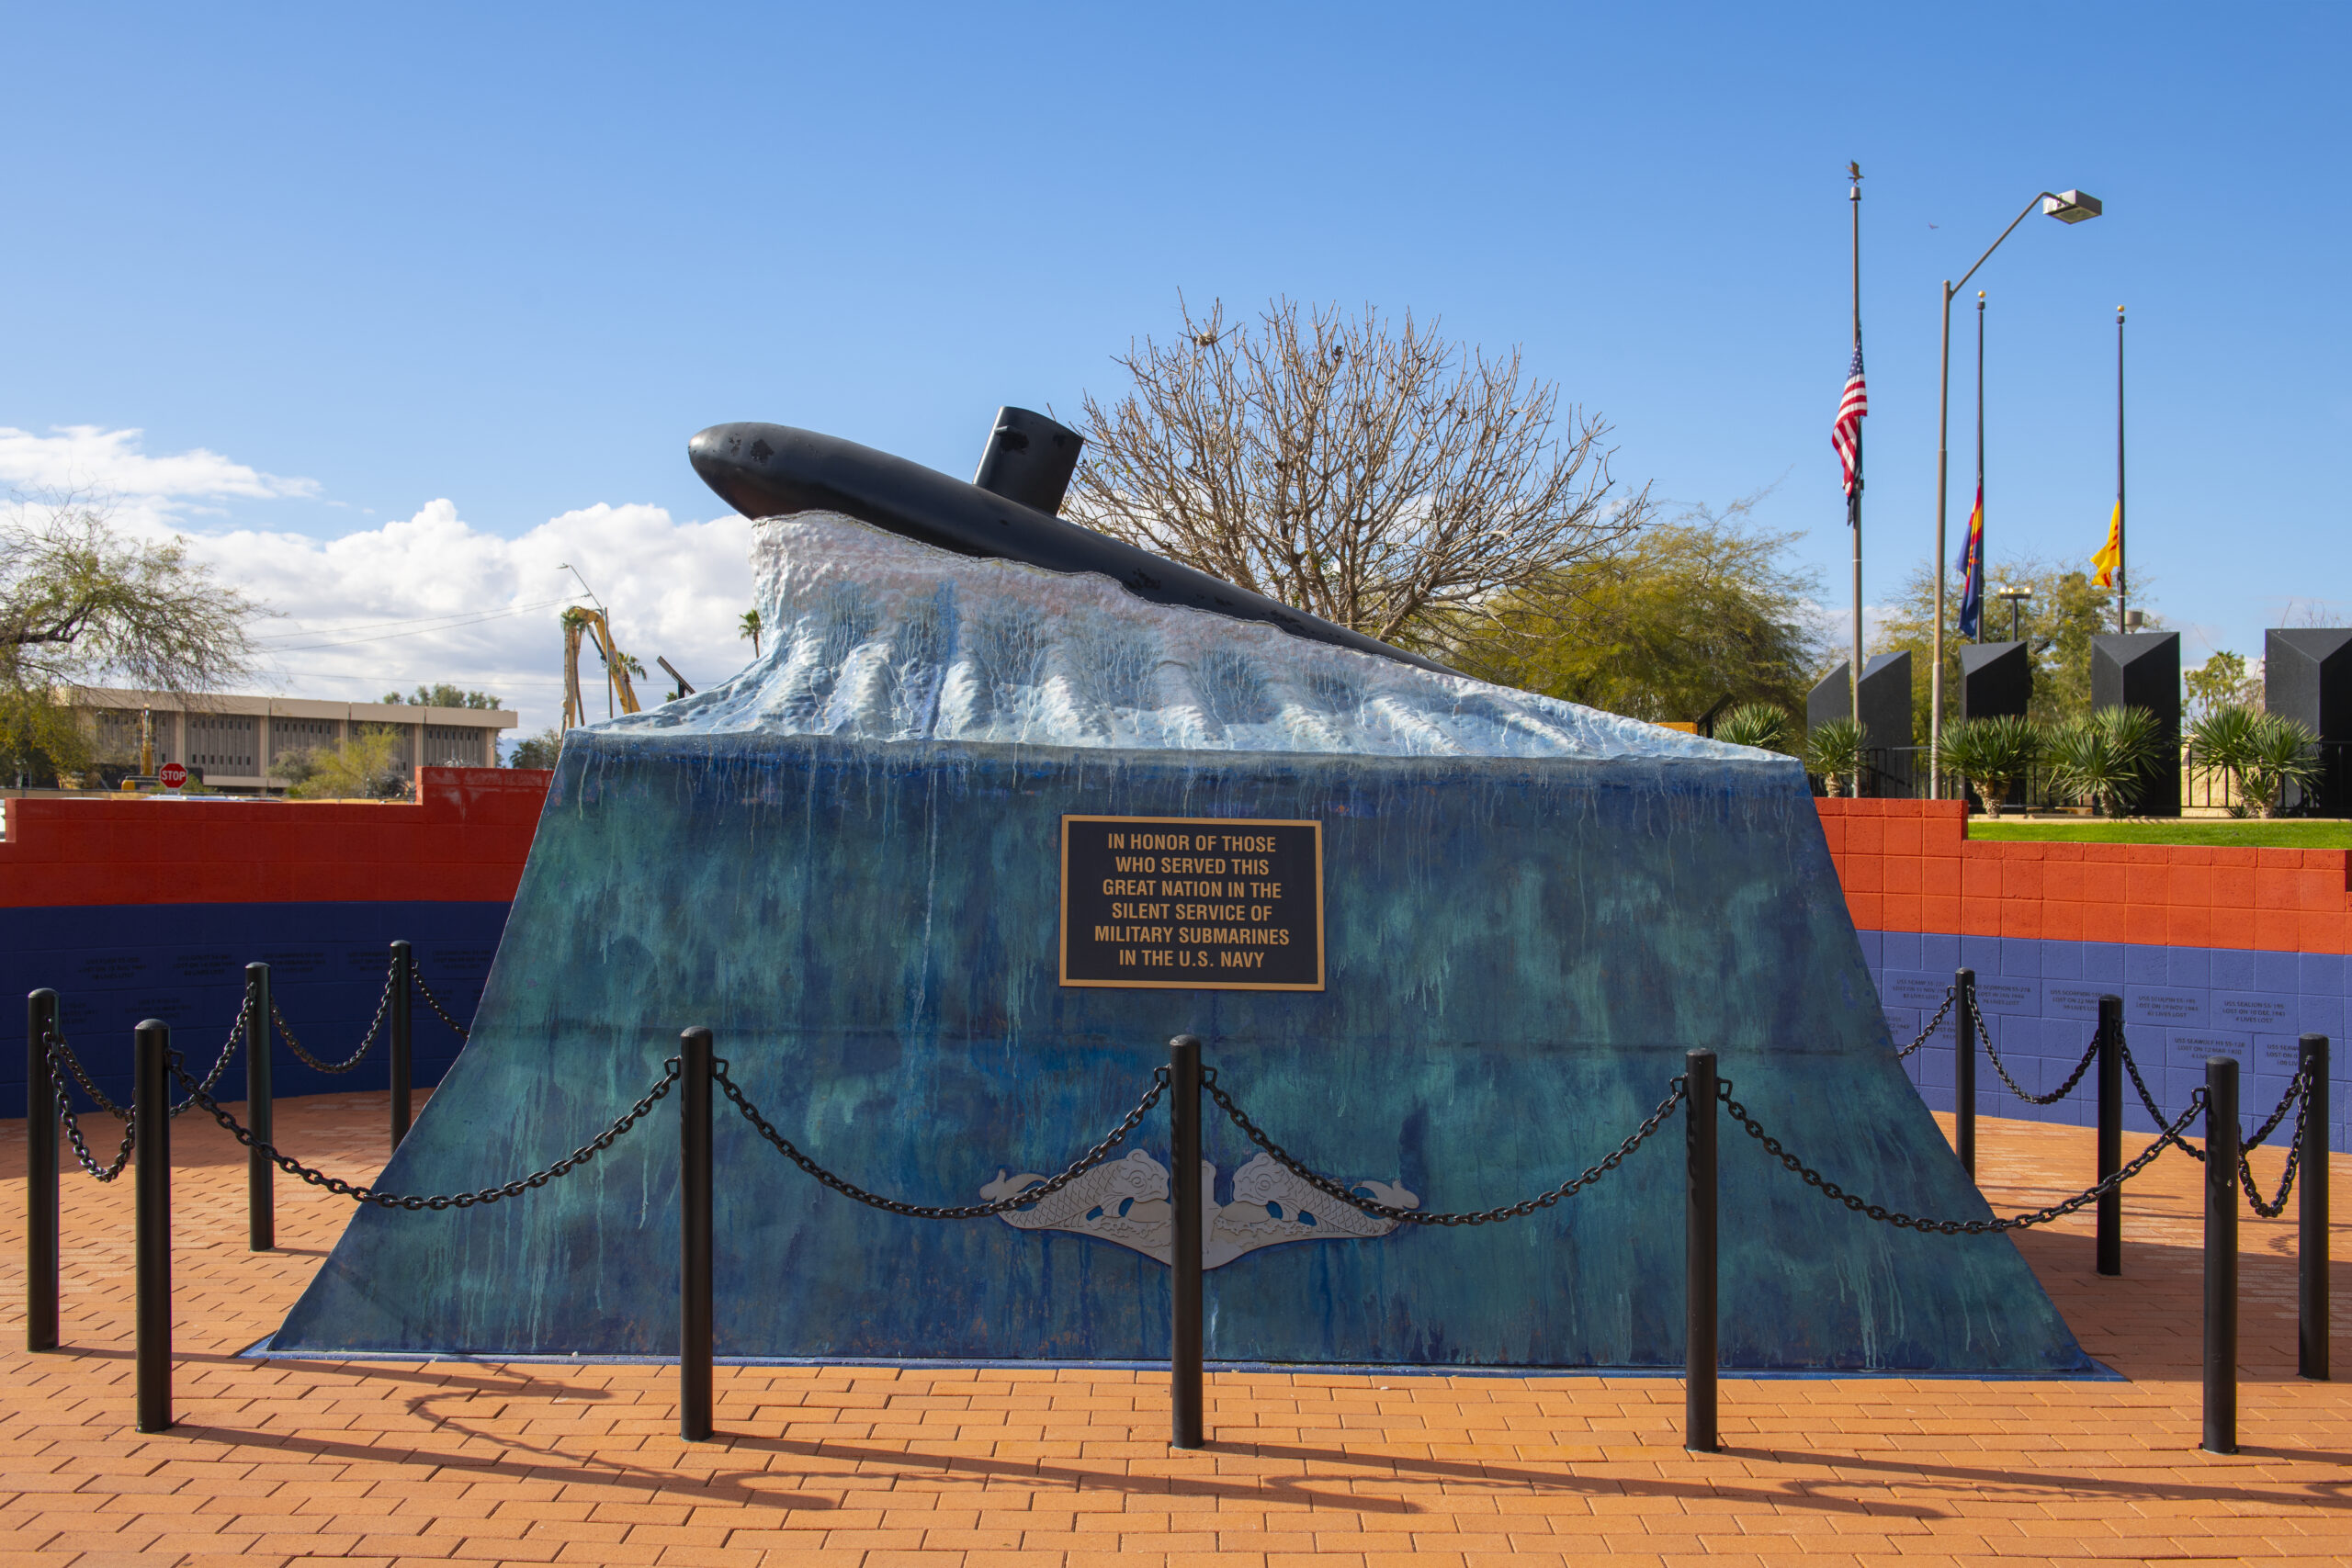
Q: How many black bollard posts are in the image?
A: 11